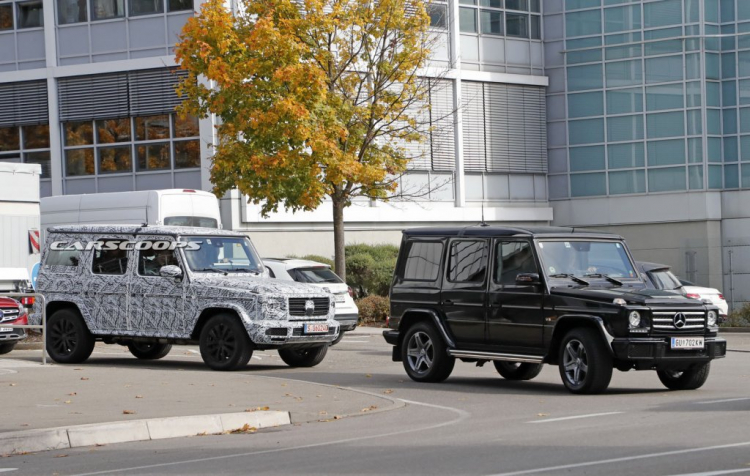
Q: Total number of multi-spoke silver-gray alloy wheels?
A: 2